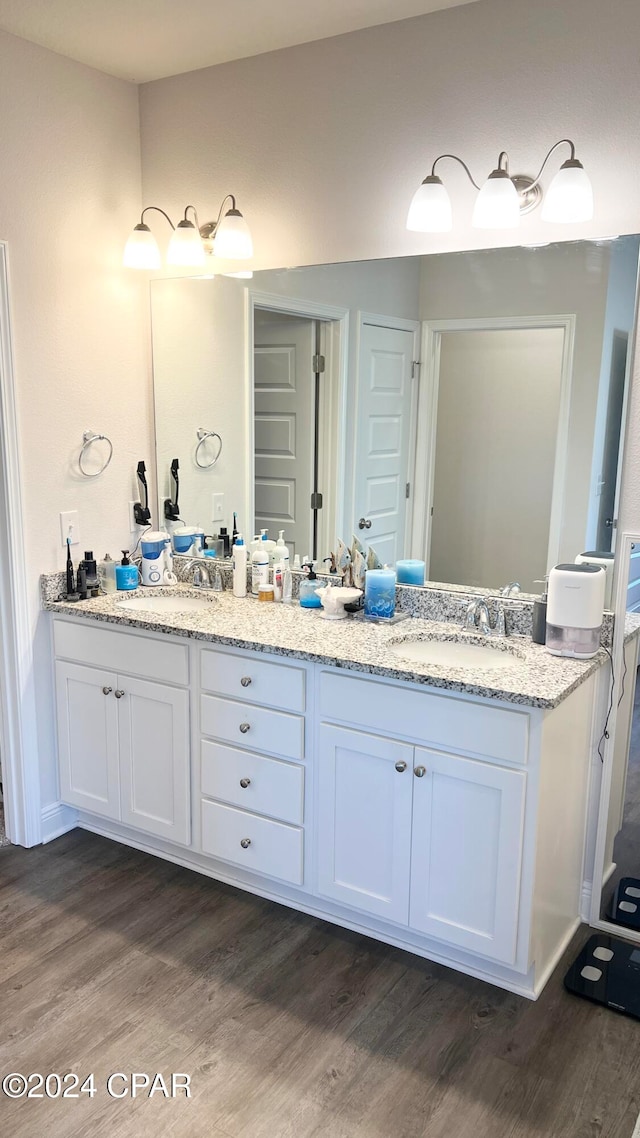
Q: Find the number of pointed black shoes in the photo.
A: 0